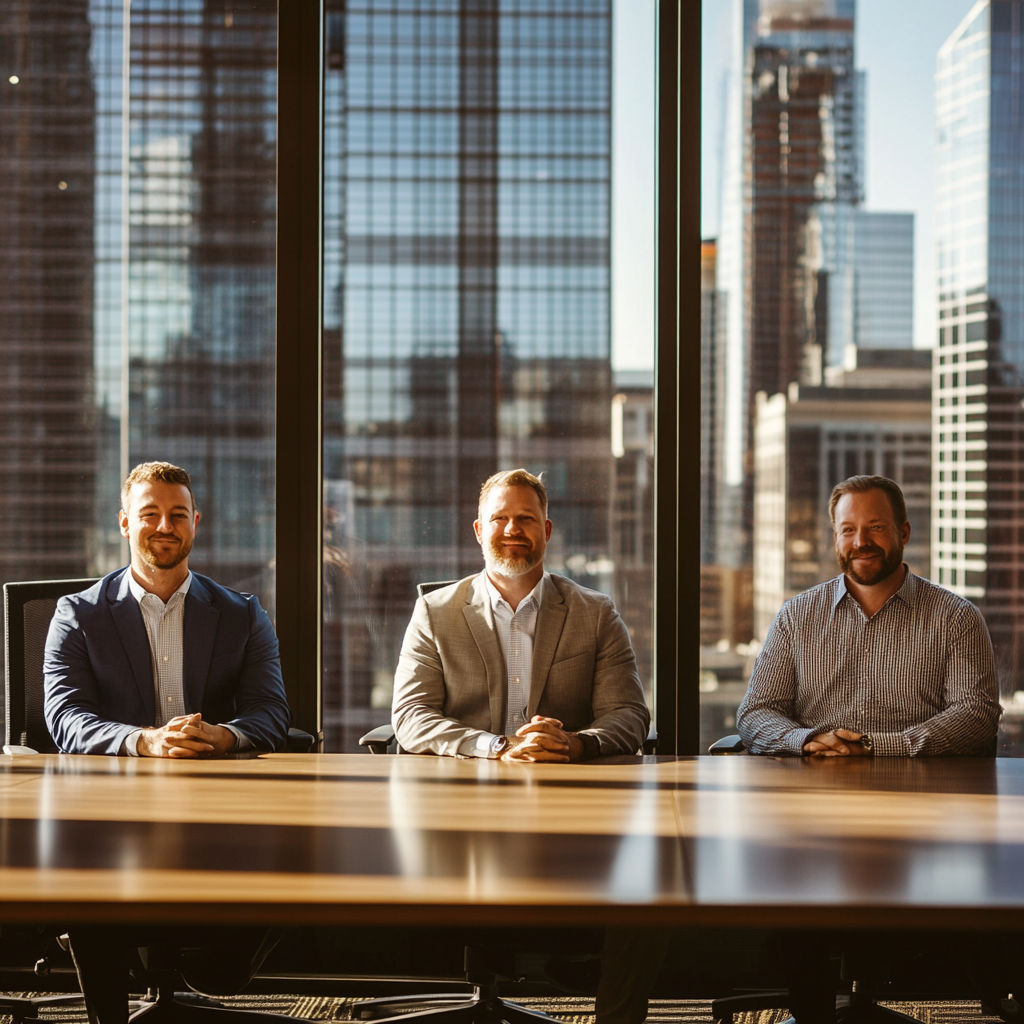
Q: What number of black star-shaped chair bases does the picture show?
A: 3